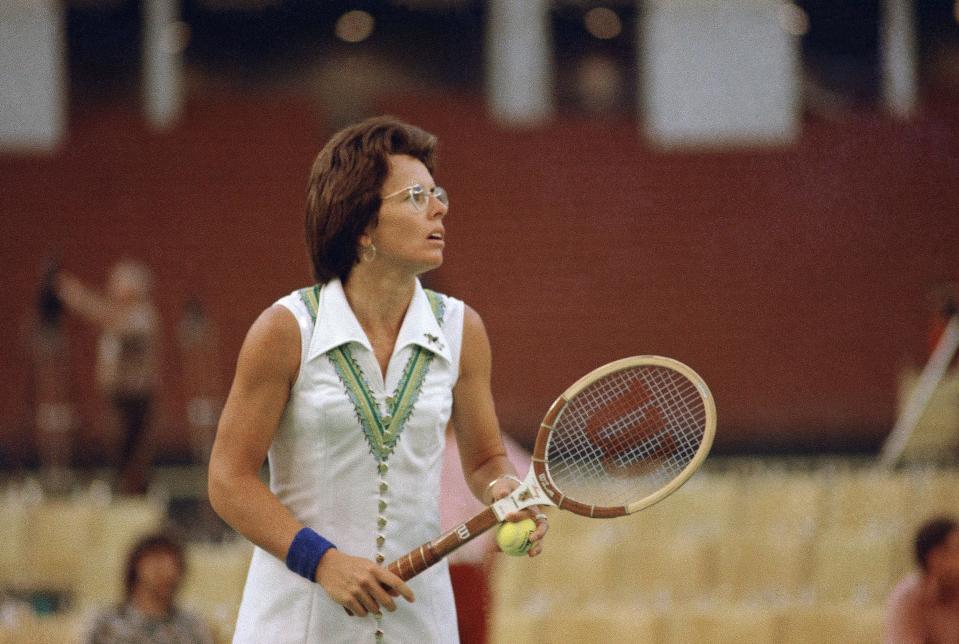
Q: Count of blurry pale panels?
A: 5